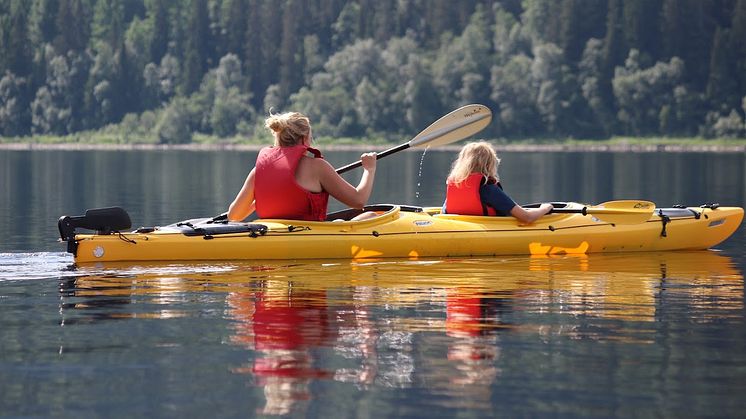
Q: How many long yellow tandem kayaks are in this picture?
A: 1